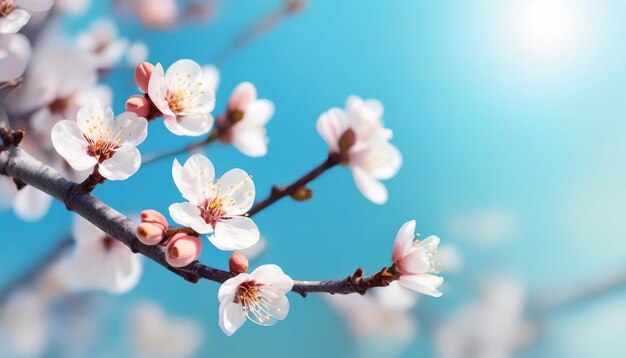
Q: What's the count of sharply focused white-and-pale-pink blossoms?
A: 5